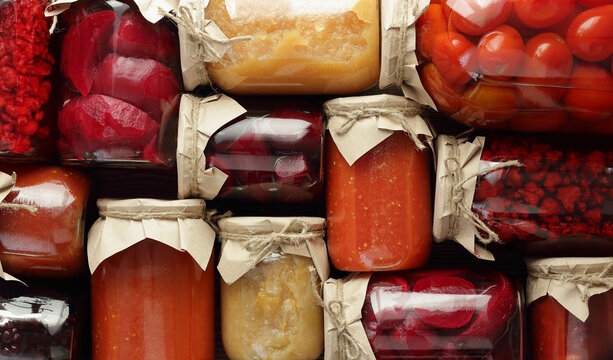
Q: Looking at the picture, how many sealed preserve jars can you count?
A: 13